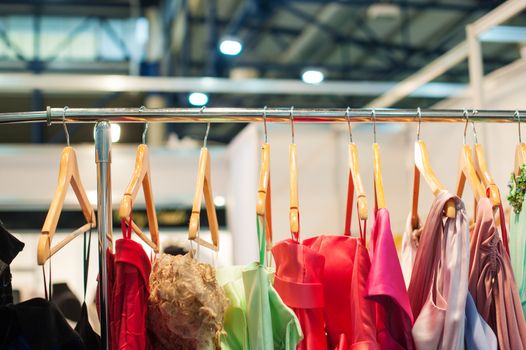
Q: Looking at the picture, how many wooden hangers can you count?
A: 11